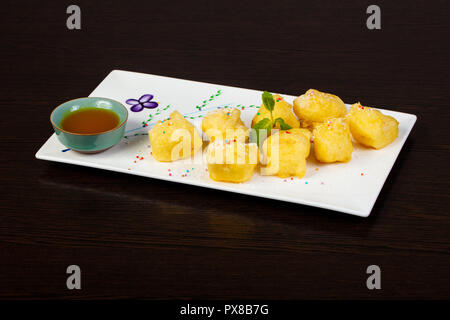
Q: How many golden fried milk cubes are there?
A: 8